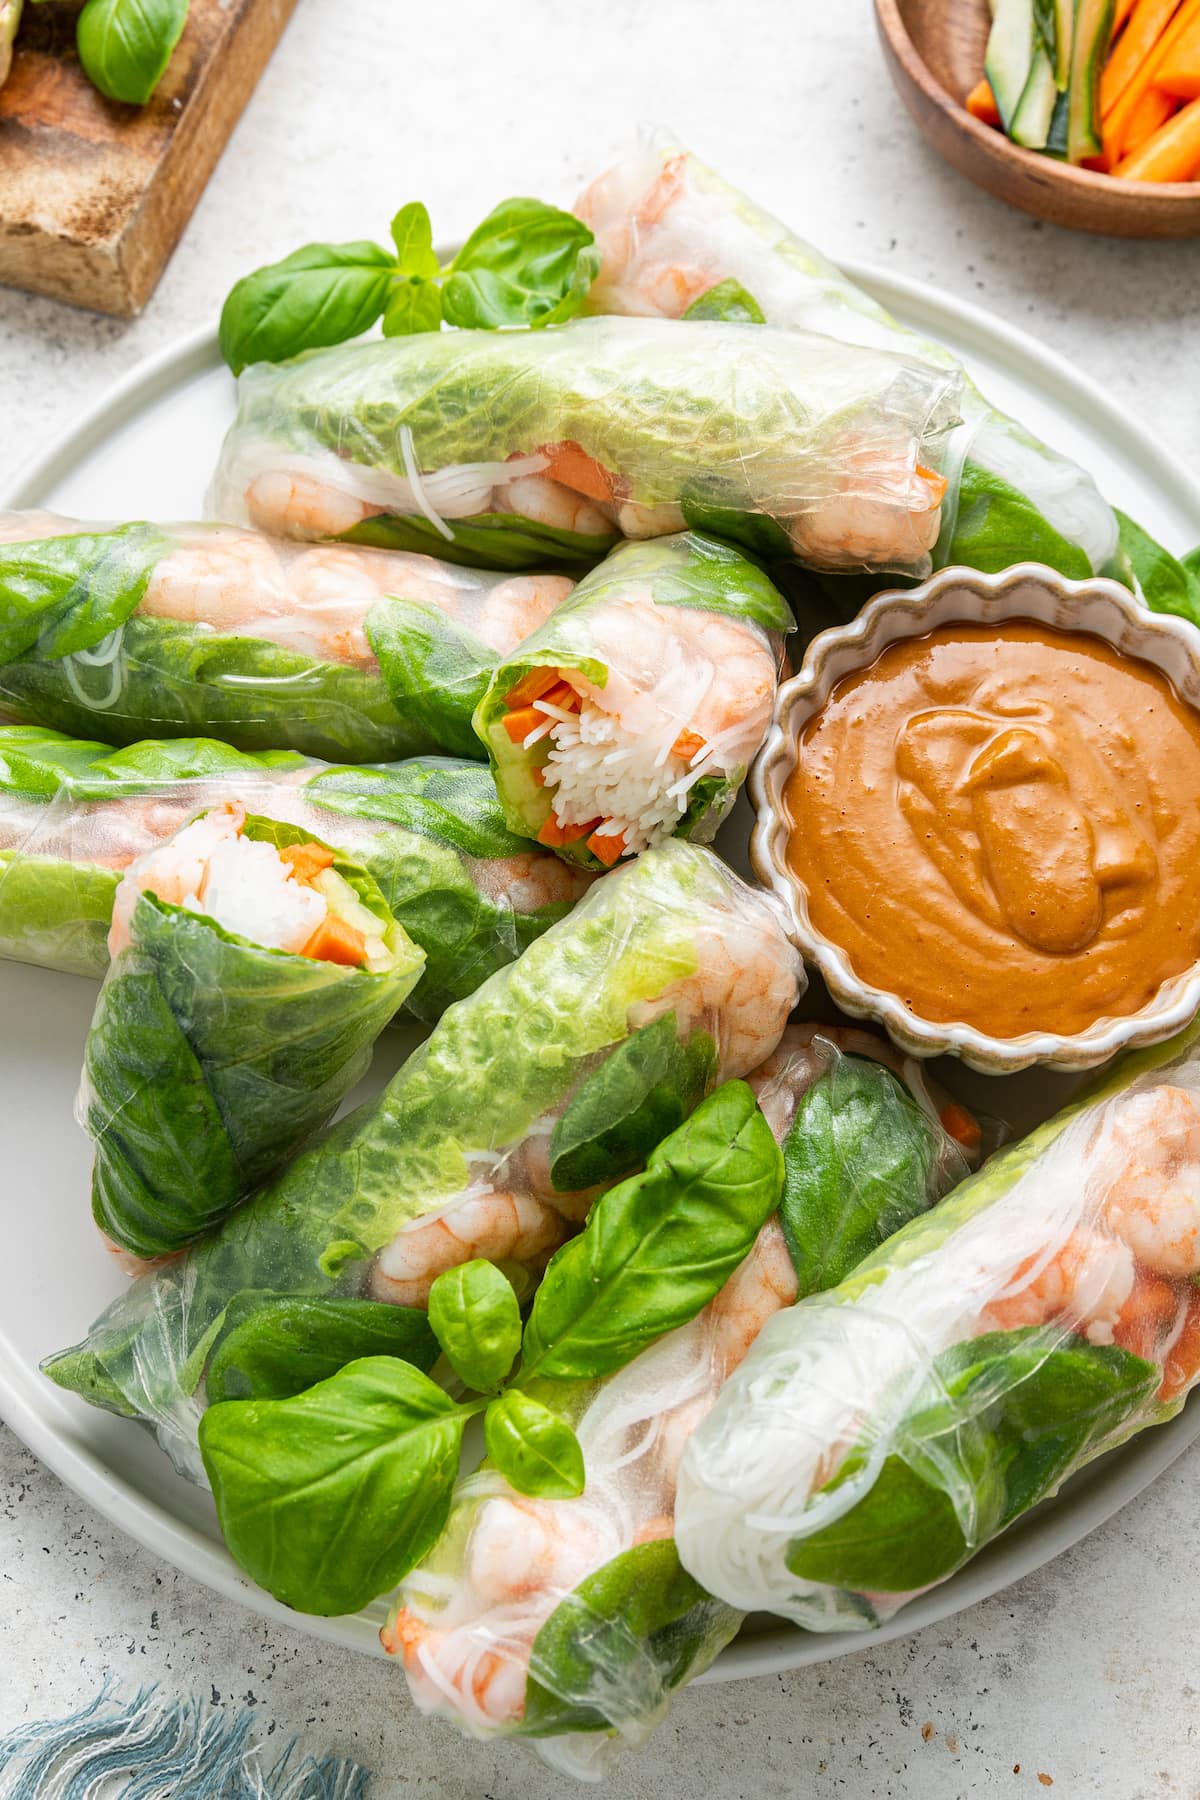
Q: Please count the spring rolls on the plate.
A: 9